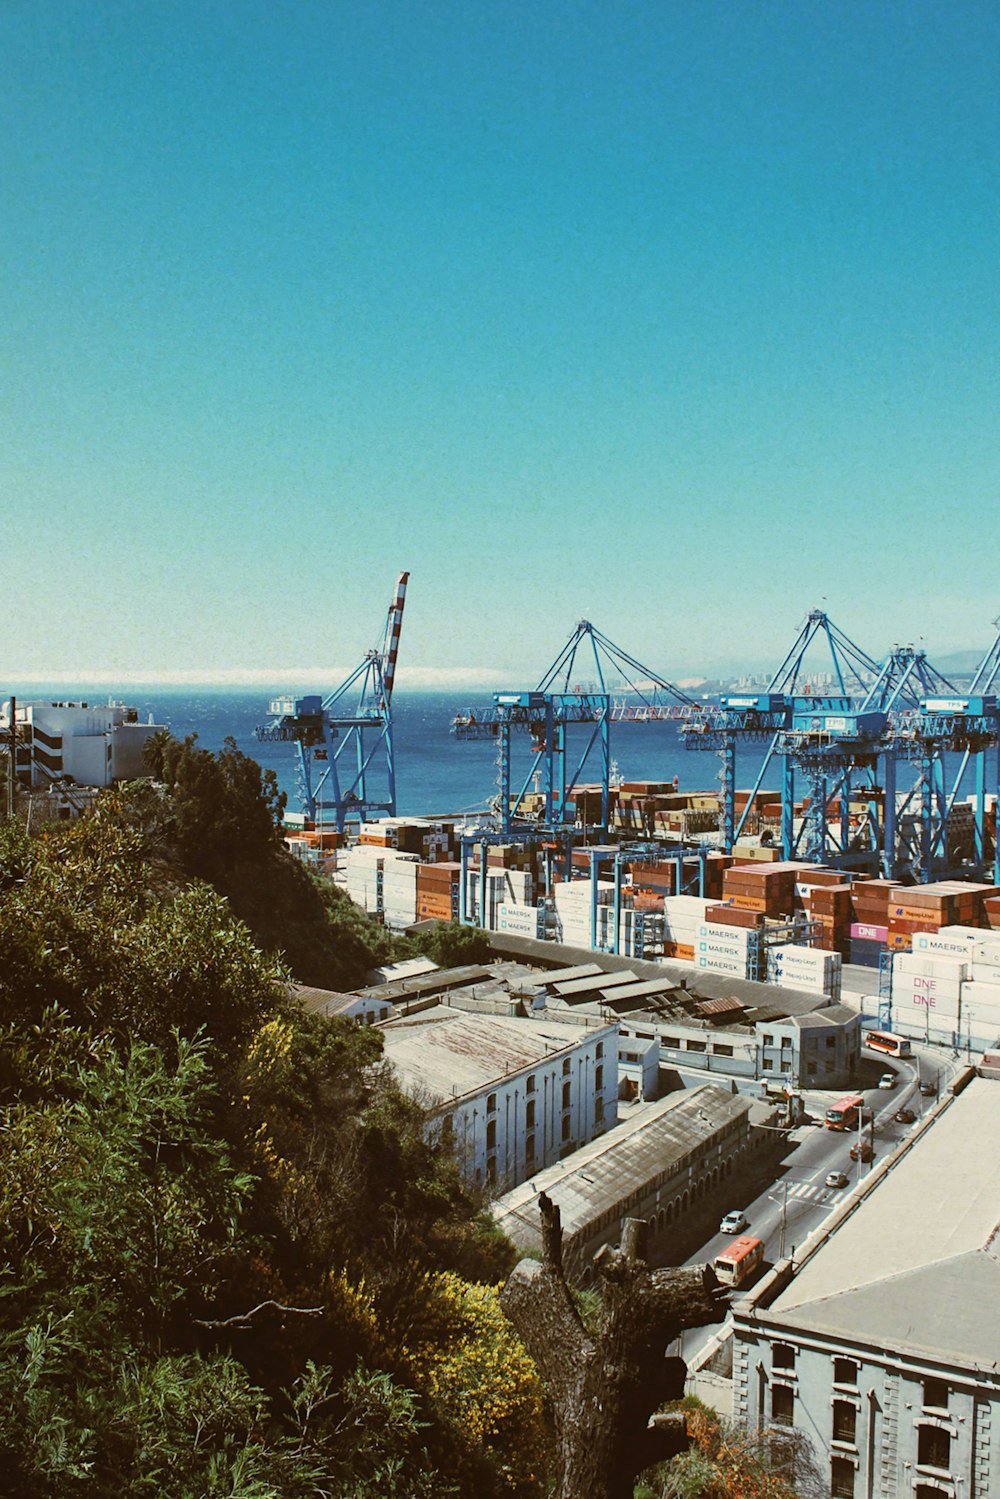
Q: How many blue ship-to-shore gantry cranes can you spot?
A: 5